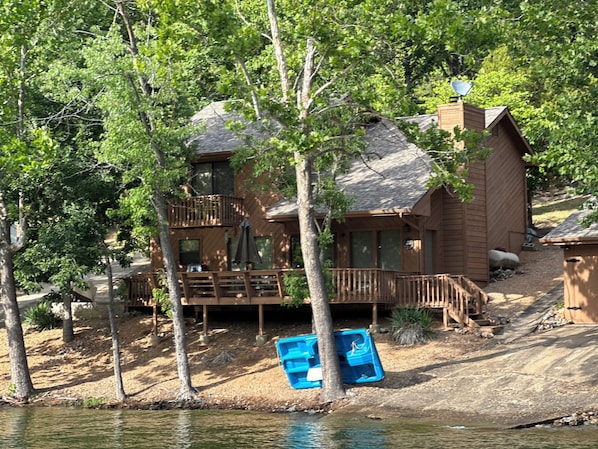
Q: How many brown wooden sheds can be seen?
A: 1